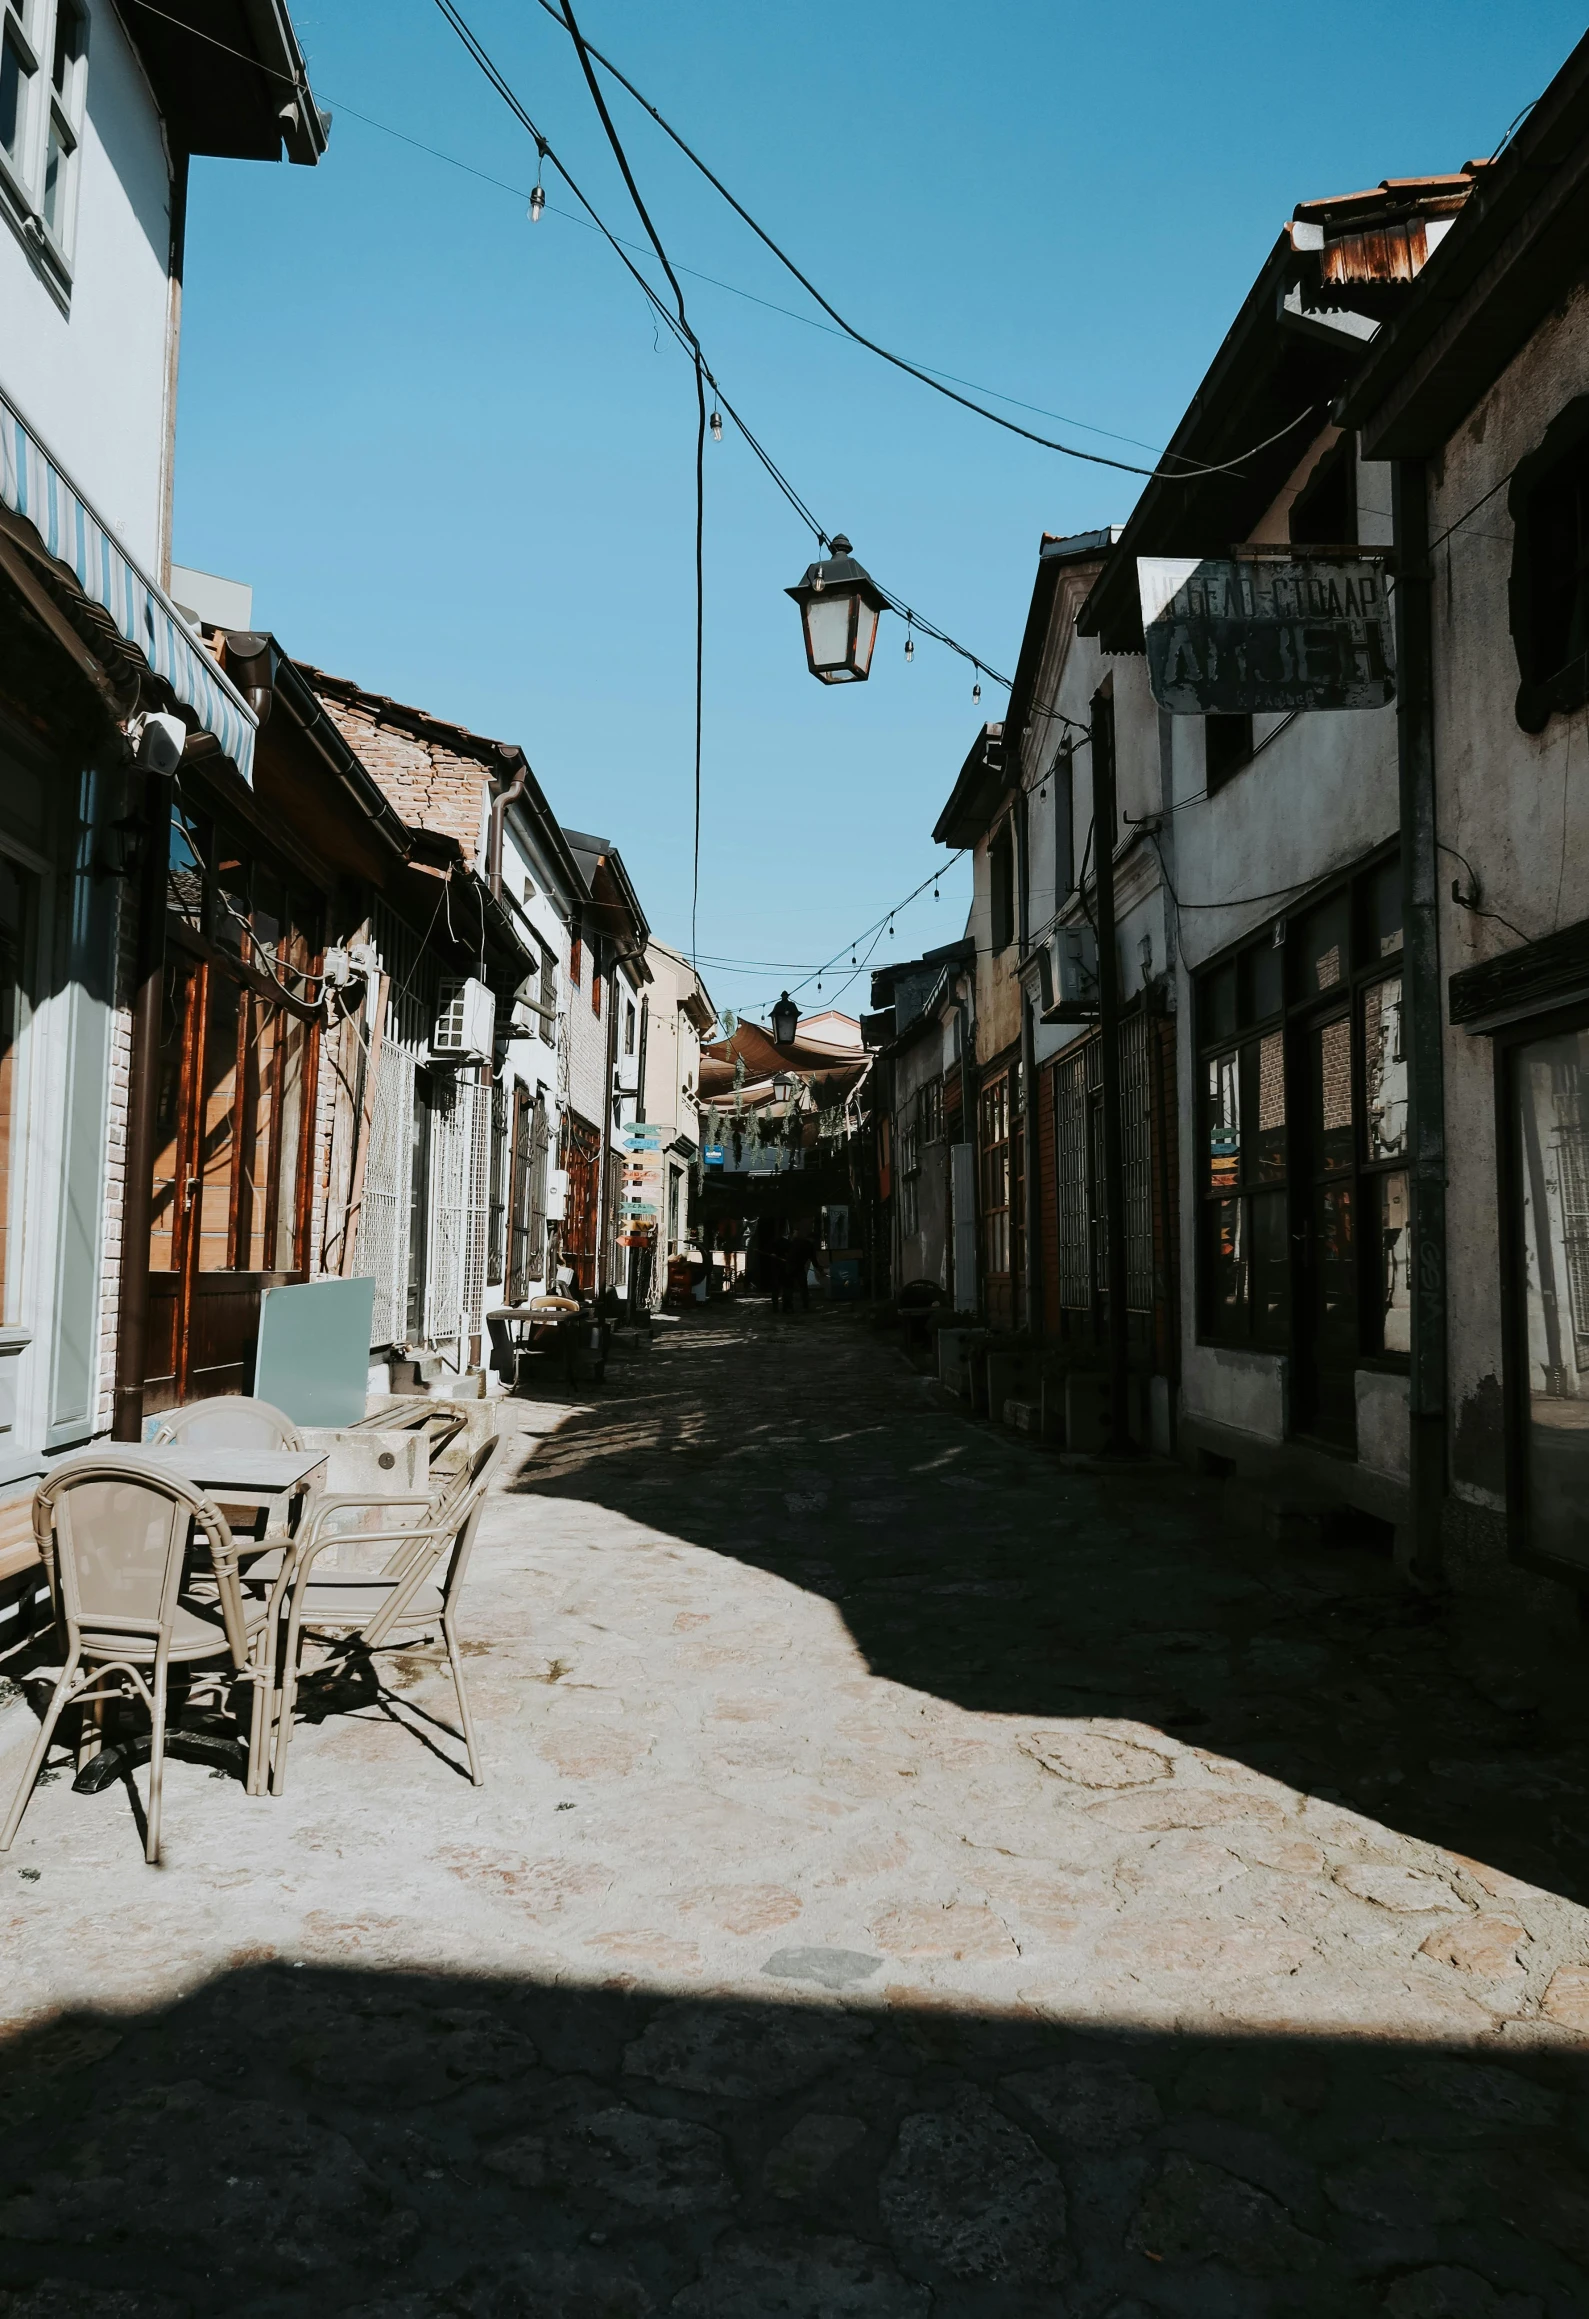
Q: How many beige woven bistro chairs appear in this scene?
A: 3